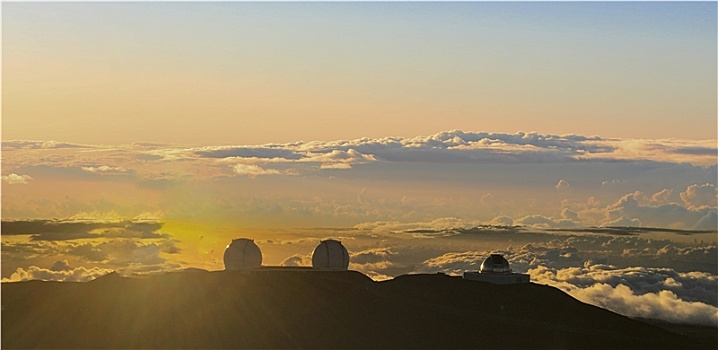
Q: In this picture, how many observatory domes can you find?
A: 3